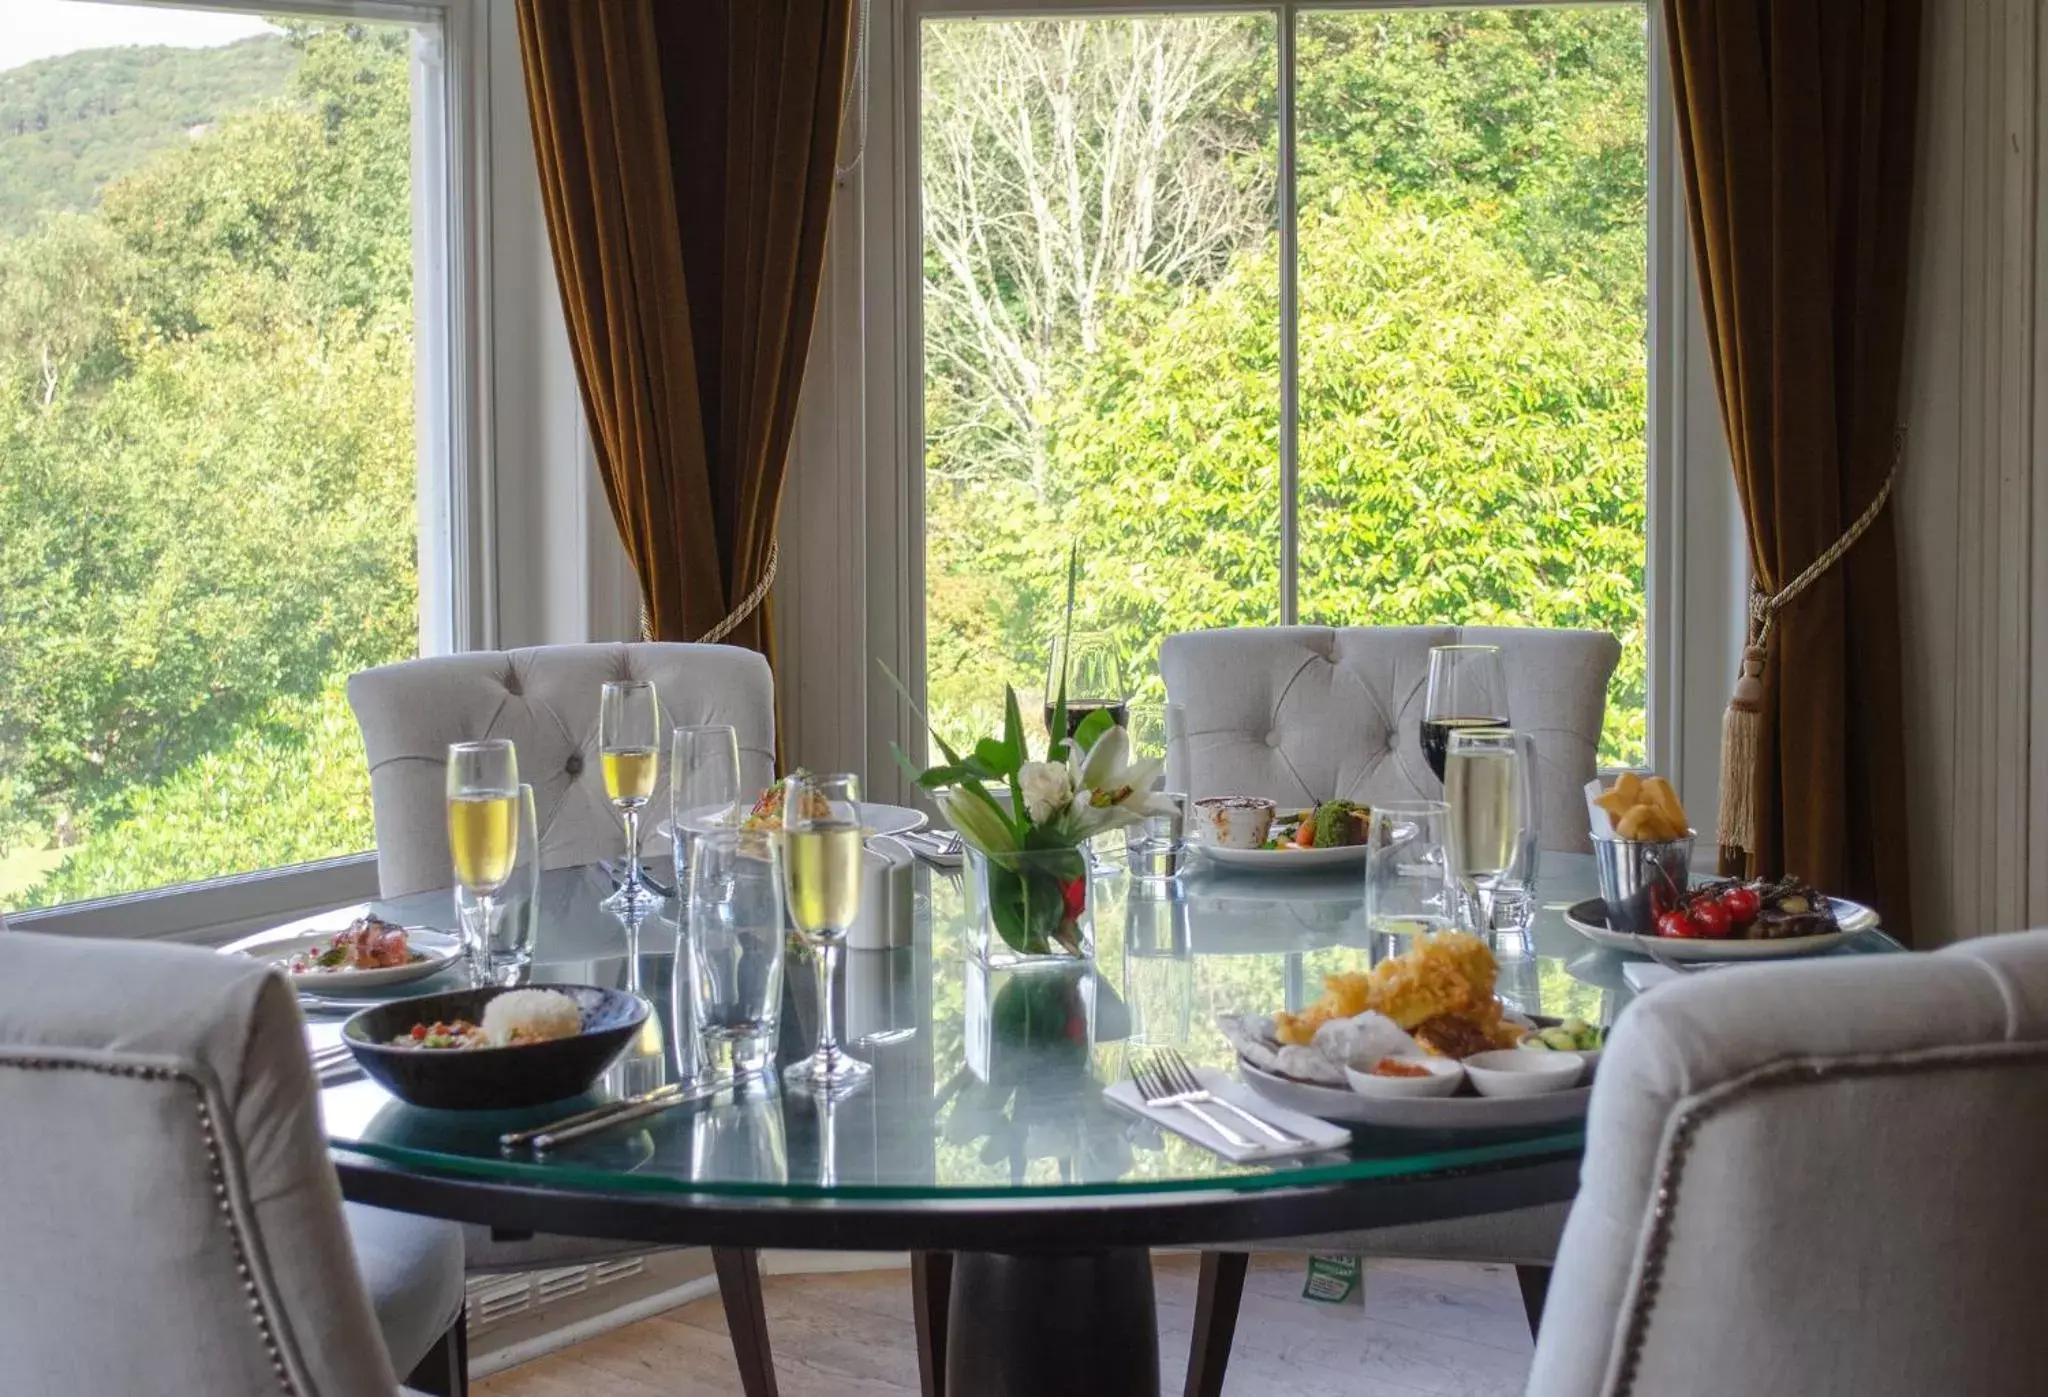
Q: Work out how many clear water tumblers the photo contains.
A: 6